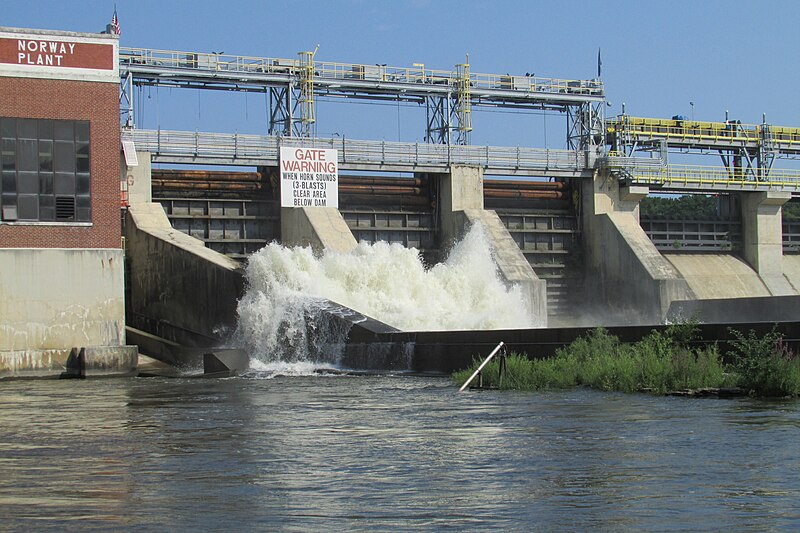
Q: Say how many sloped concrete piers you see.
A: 4